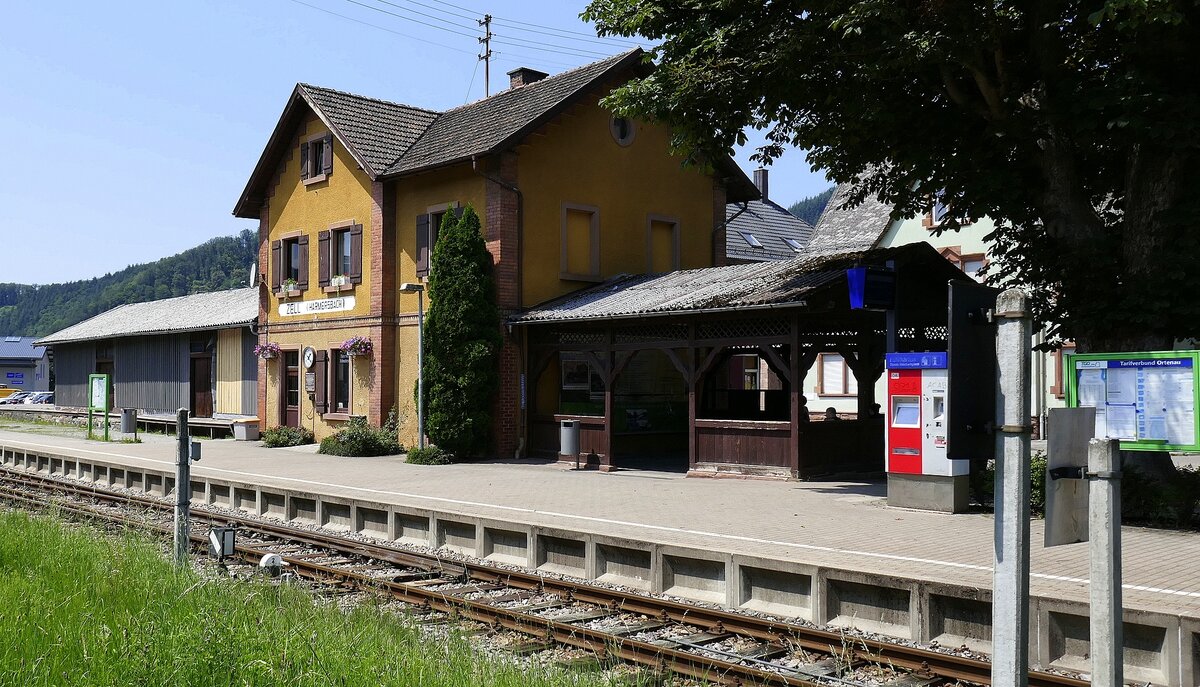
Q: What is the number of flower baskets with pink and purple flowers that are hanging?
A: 2